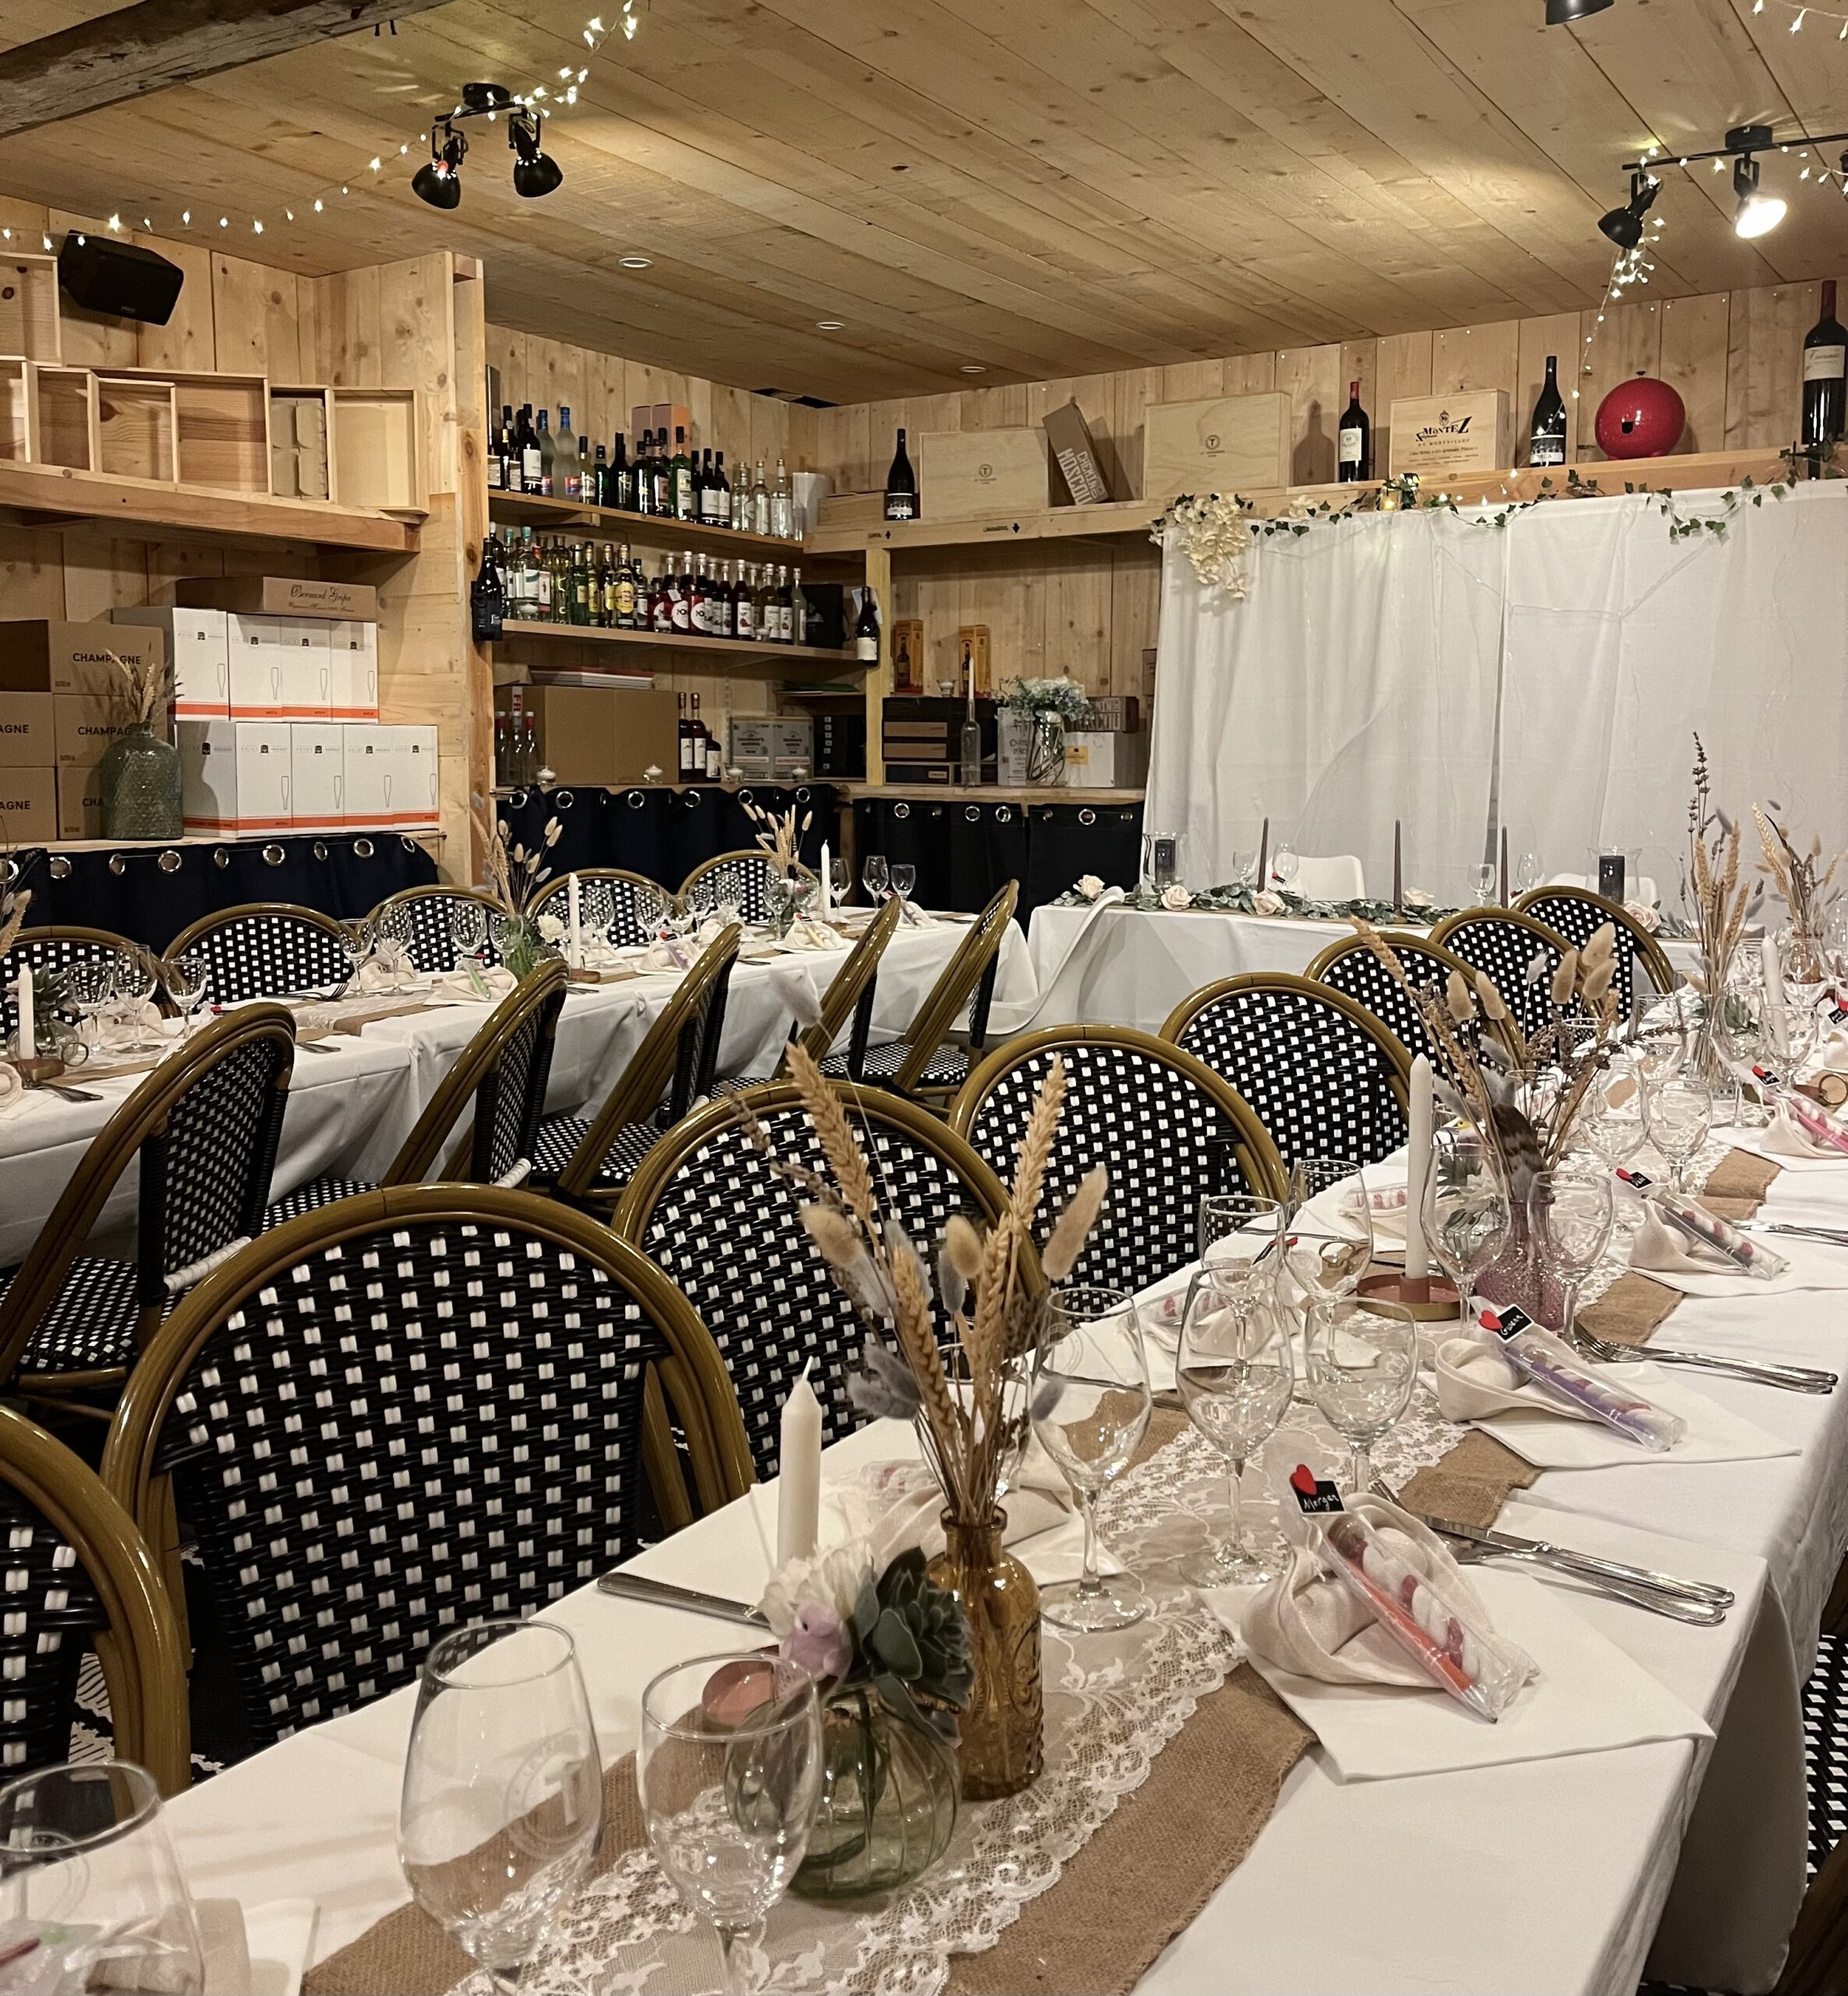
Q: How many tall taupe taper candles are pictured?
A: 3